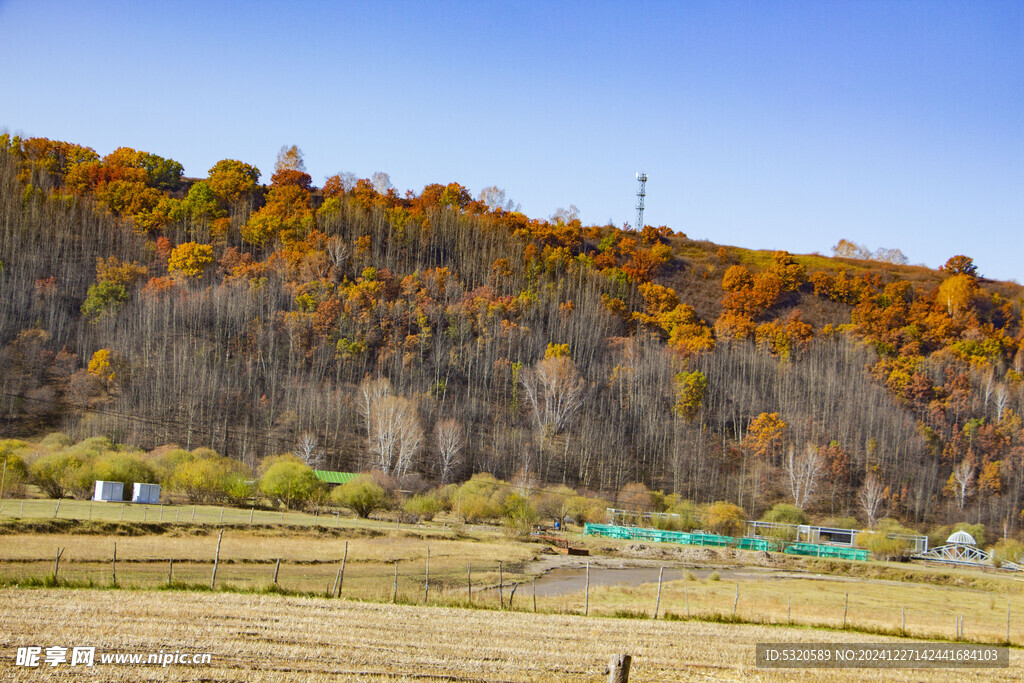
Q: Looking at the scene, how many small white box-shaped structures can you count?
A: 2